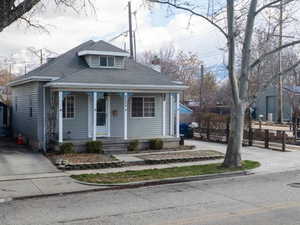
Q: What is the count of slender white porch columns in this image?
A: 4